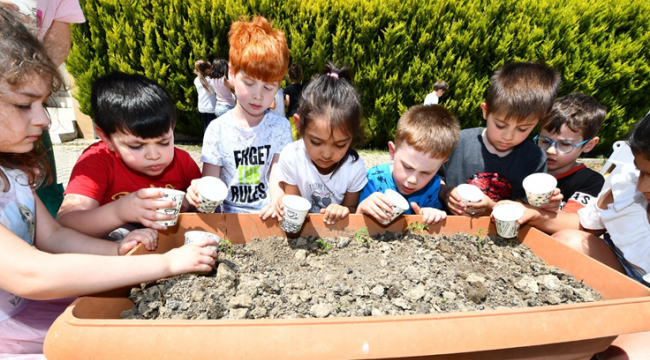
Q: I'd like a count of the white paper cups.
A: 8